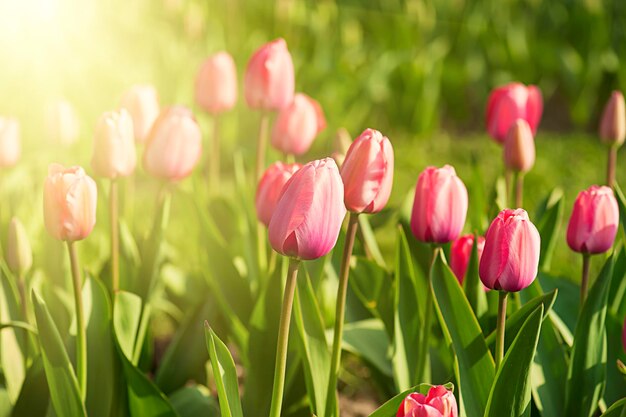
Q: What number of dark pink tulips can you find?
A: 6